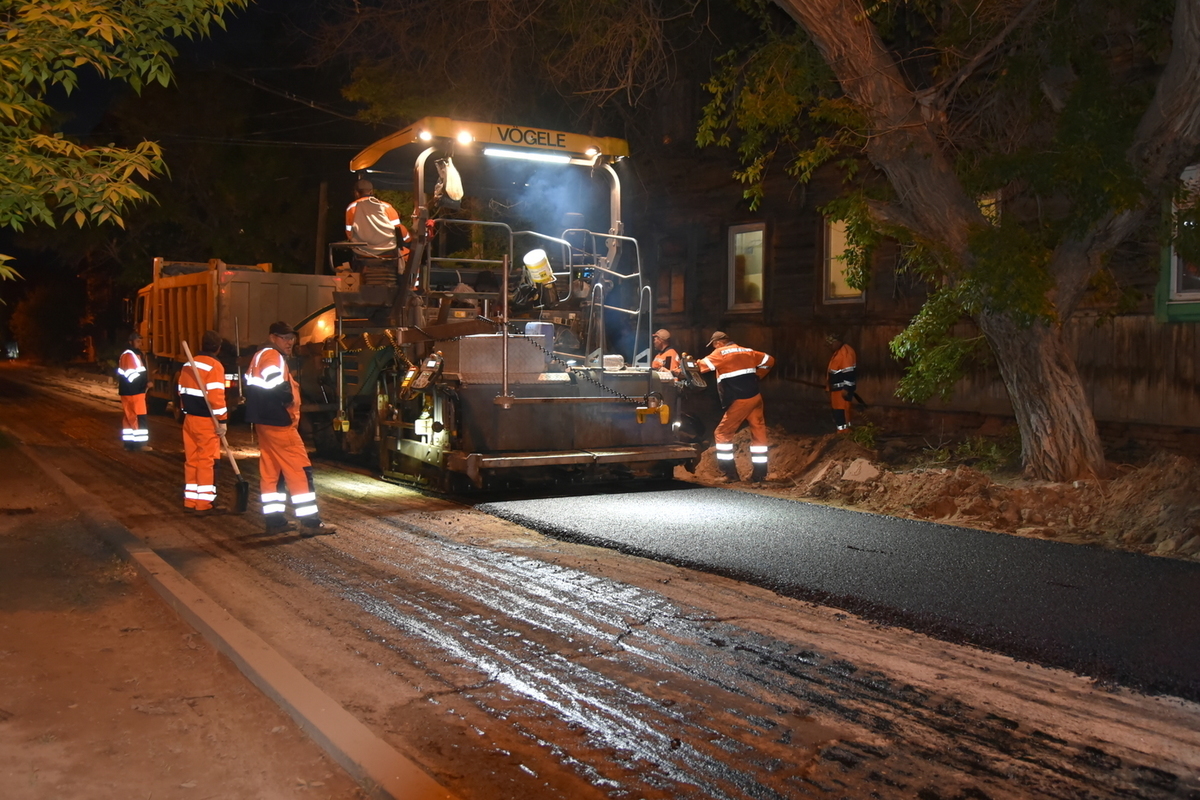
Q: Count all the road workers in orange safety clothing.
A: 7